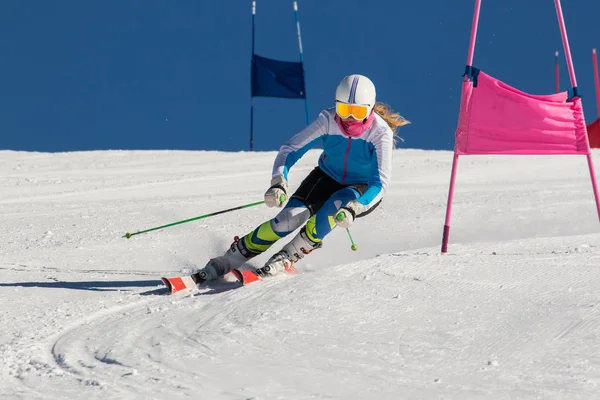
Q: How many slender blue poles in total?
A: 2